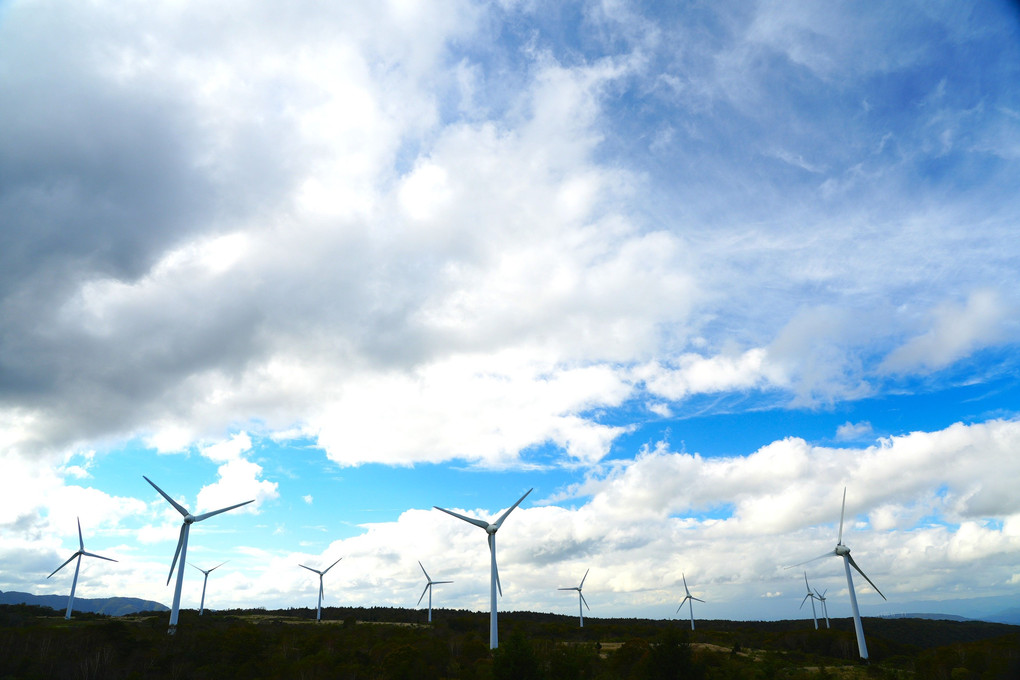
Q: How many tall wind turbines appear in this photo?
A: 11